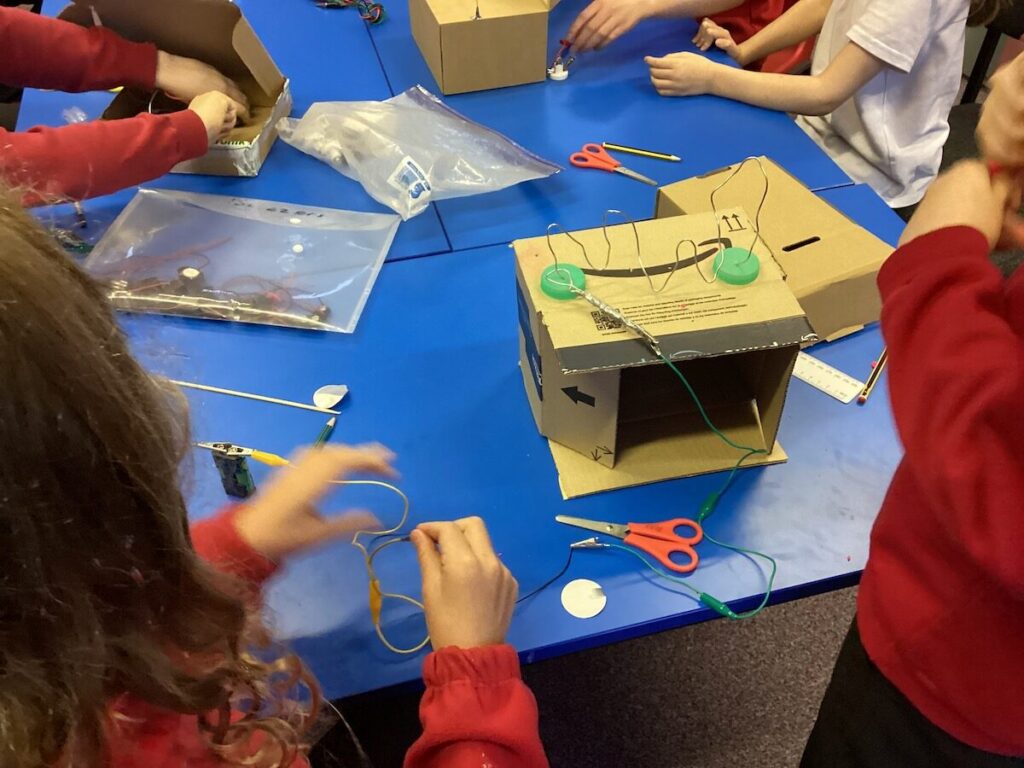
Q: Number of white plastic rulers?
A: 1